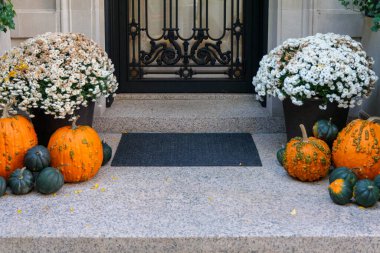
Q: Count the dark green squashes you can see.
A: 11